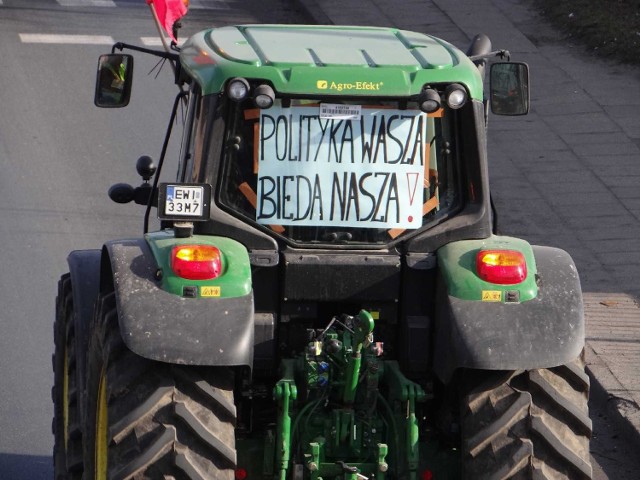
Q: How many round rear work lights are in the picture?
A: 4